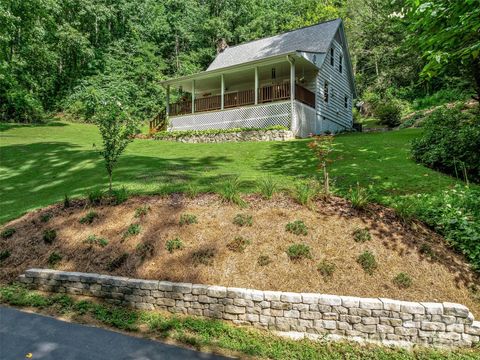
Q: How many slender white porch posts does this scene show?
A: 5